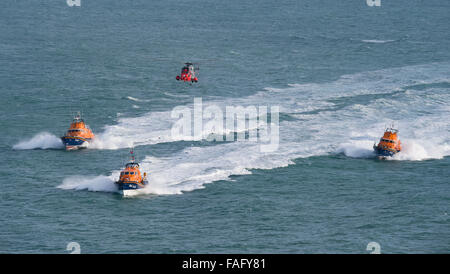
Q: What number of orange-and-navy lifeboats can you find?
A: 3